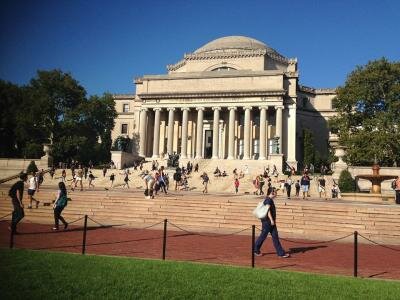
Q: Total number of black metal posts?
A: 5